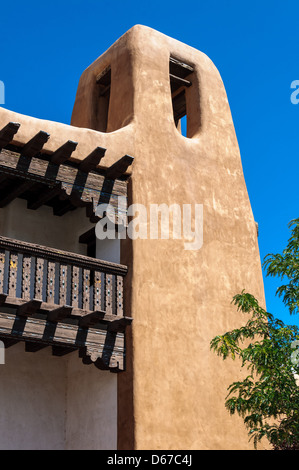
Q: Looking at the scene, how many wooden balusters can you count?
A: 11